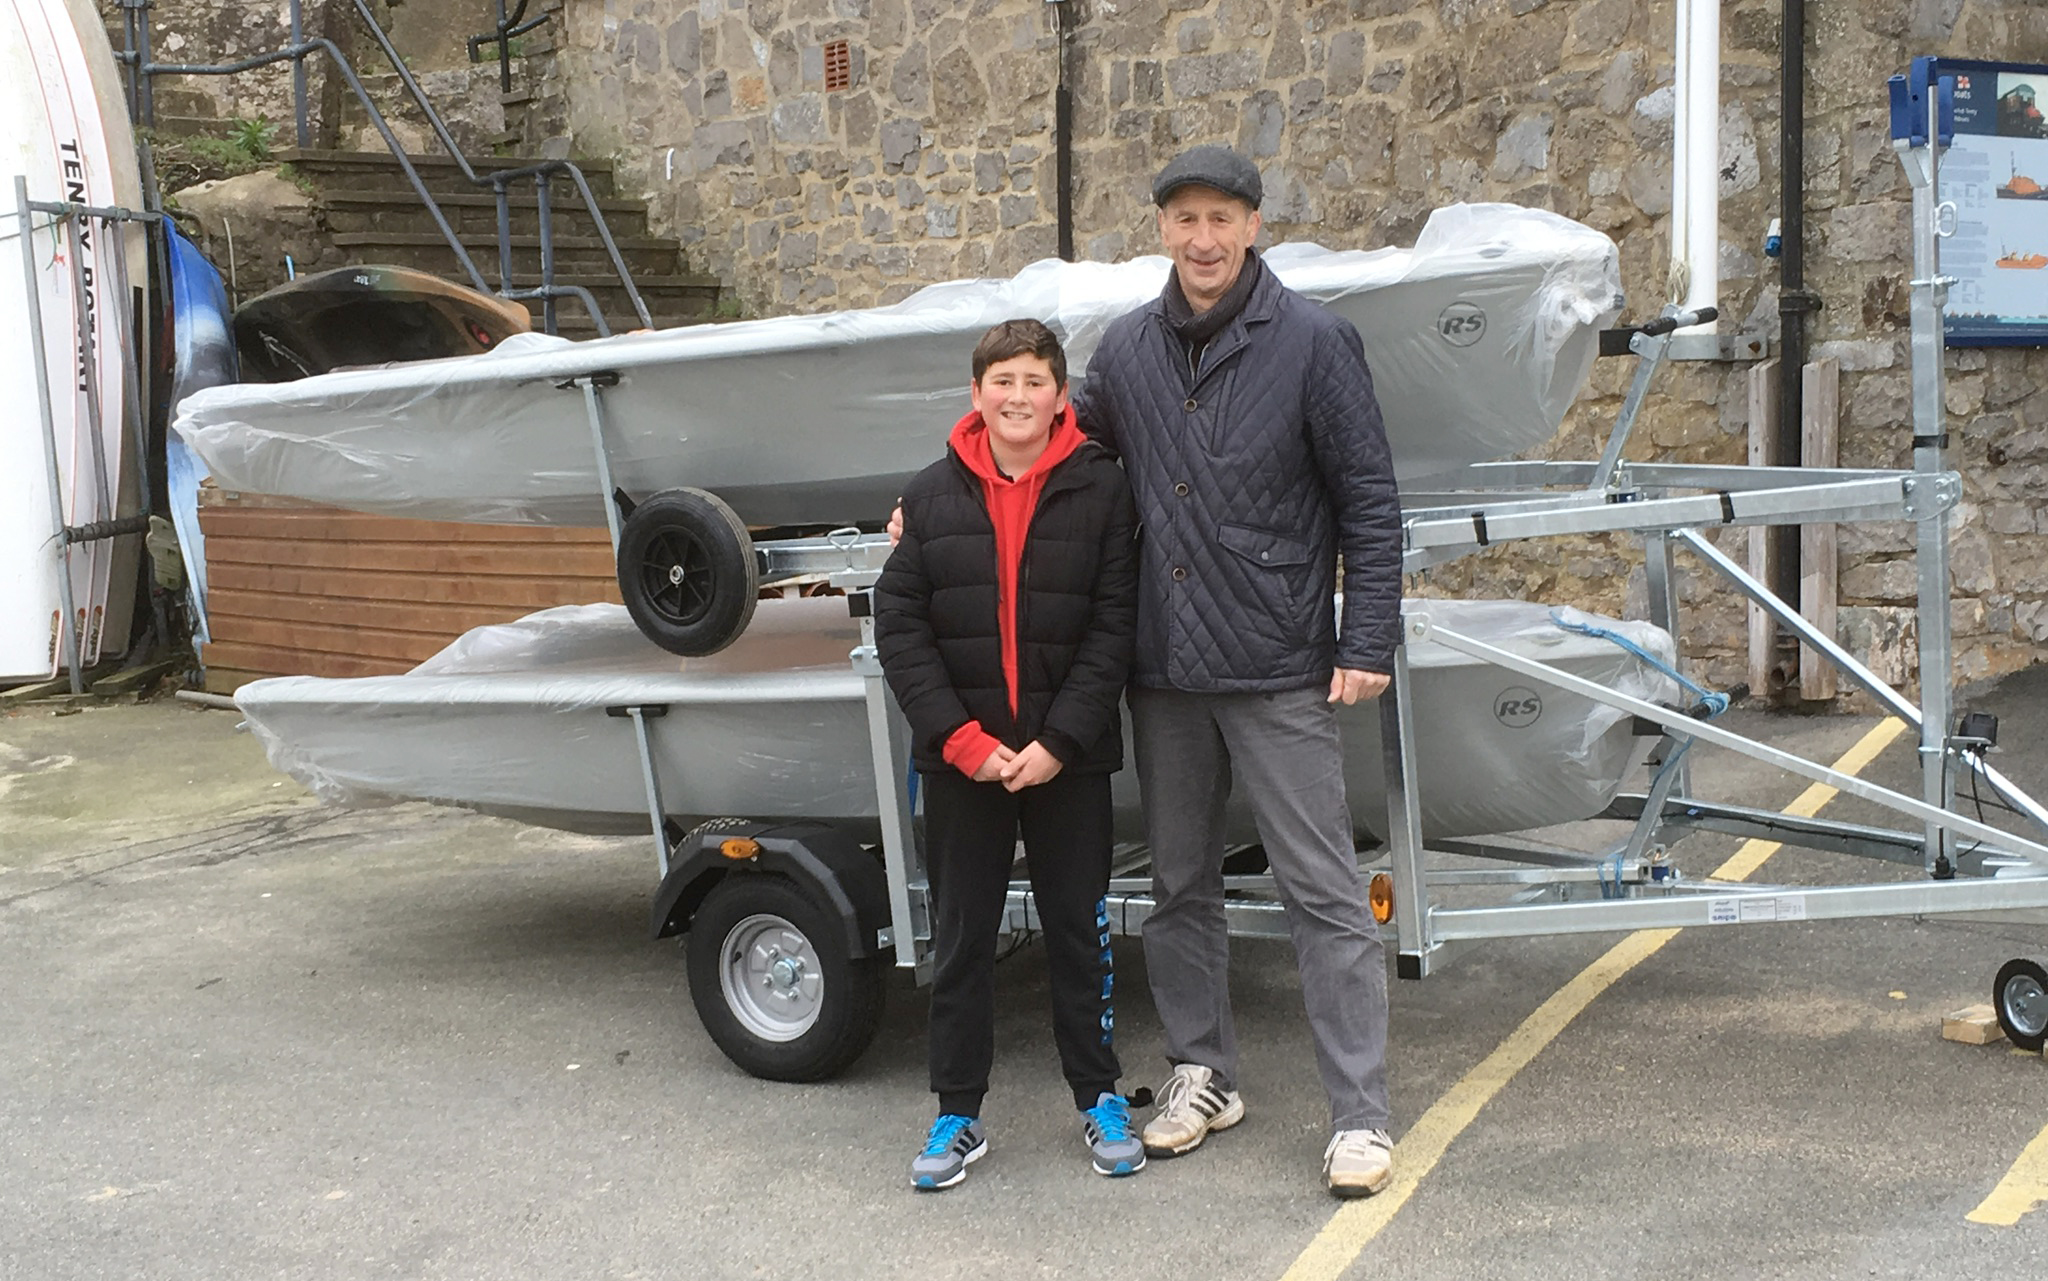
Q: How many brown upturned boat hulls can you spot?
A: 1